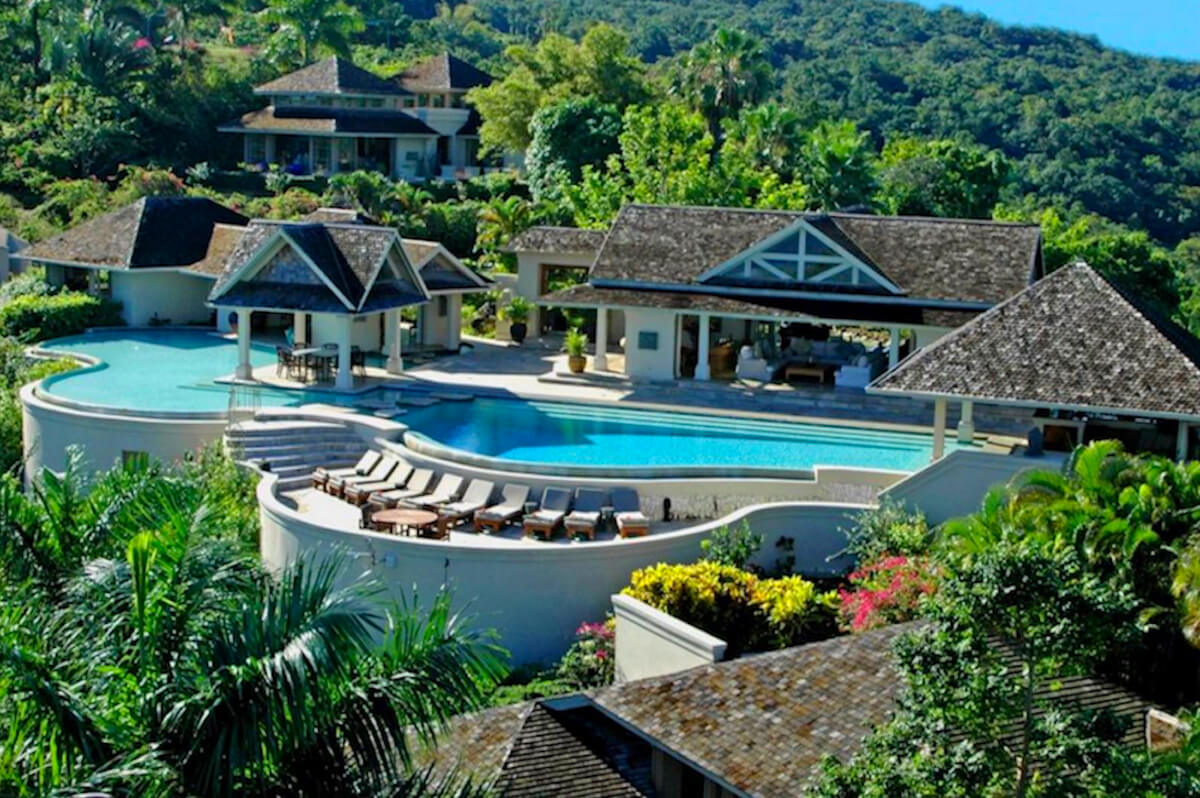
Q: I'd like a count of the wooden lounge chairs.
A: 10